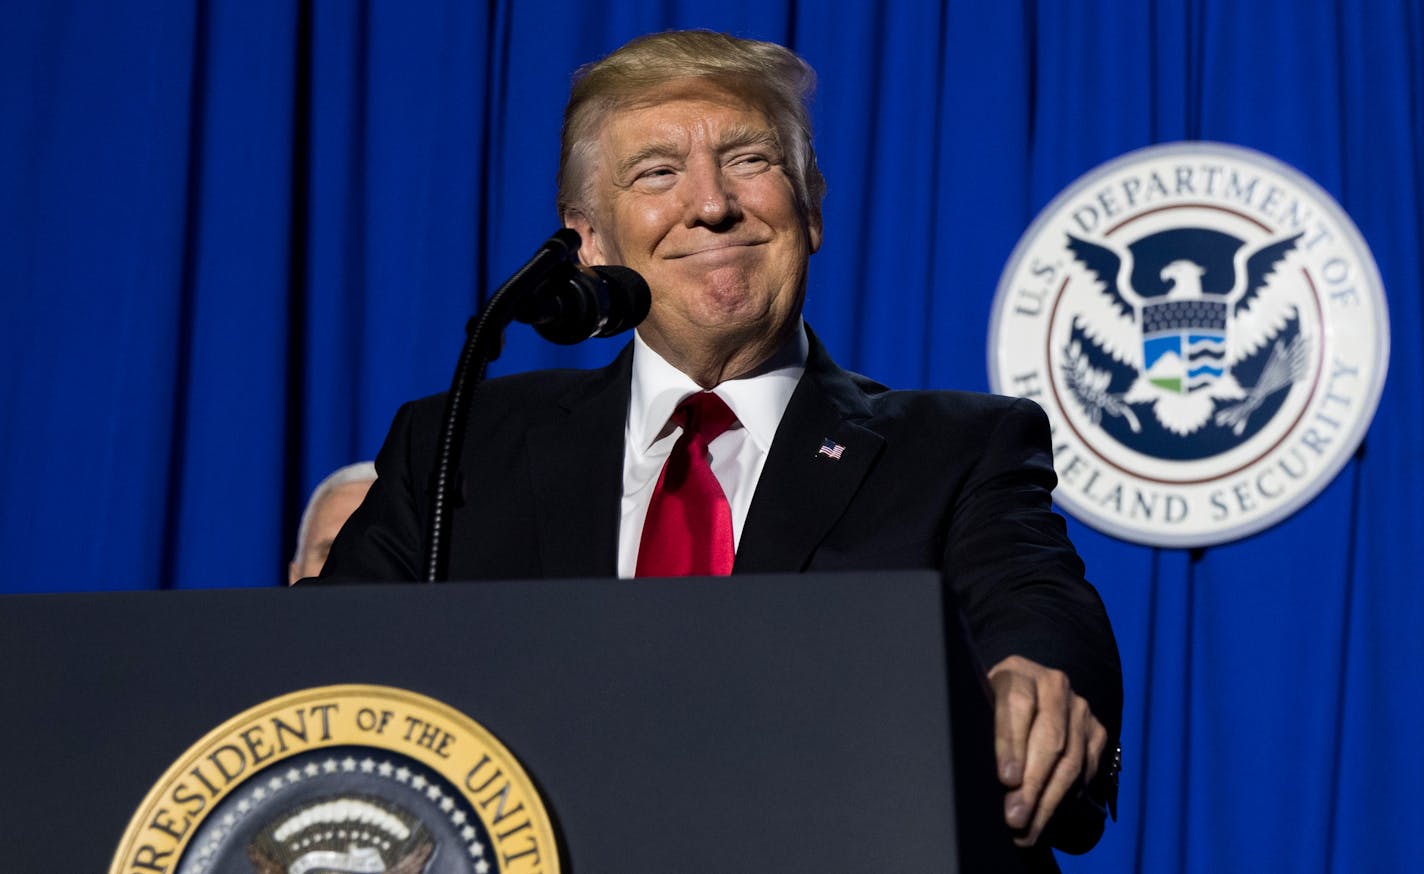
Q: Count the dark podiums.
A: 1